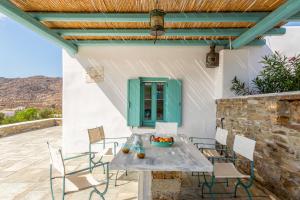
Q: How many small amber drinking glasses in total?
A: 2